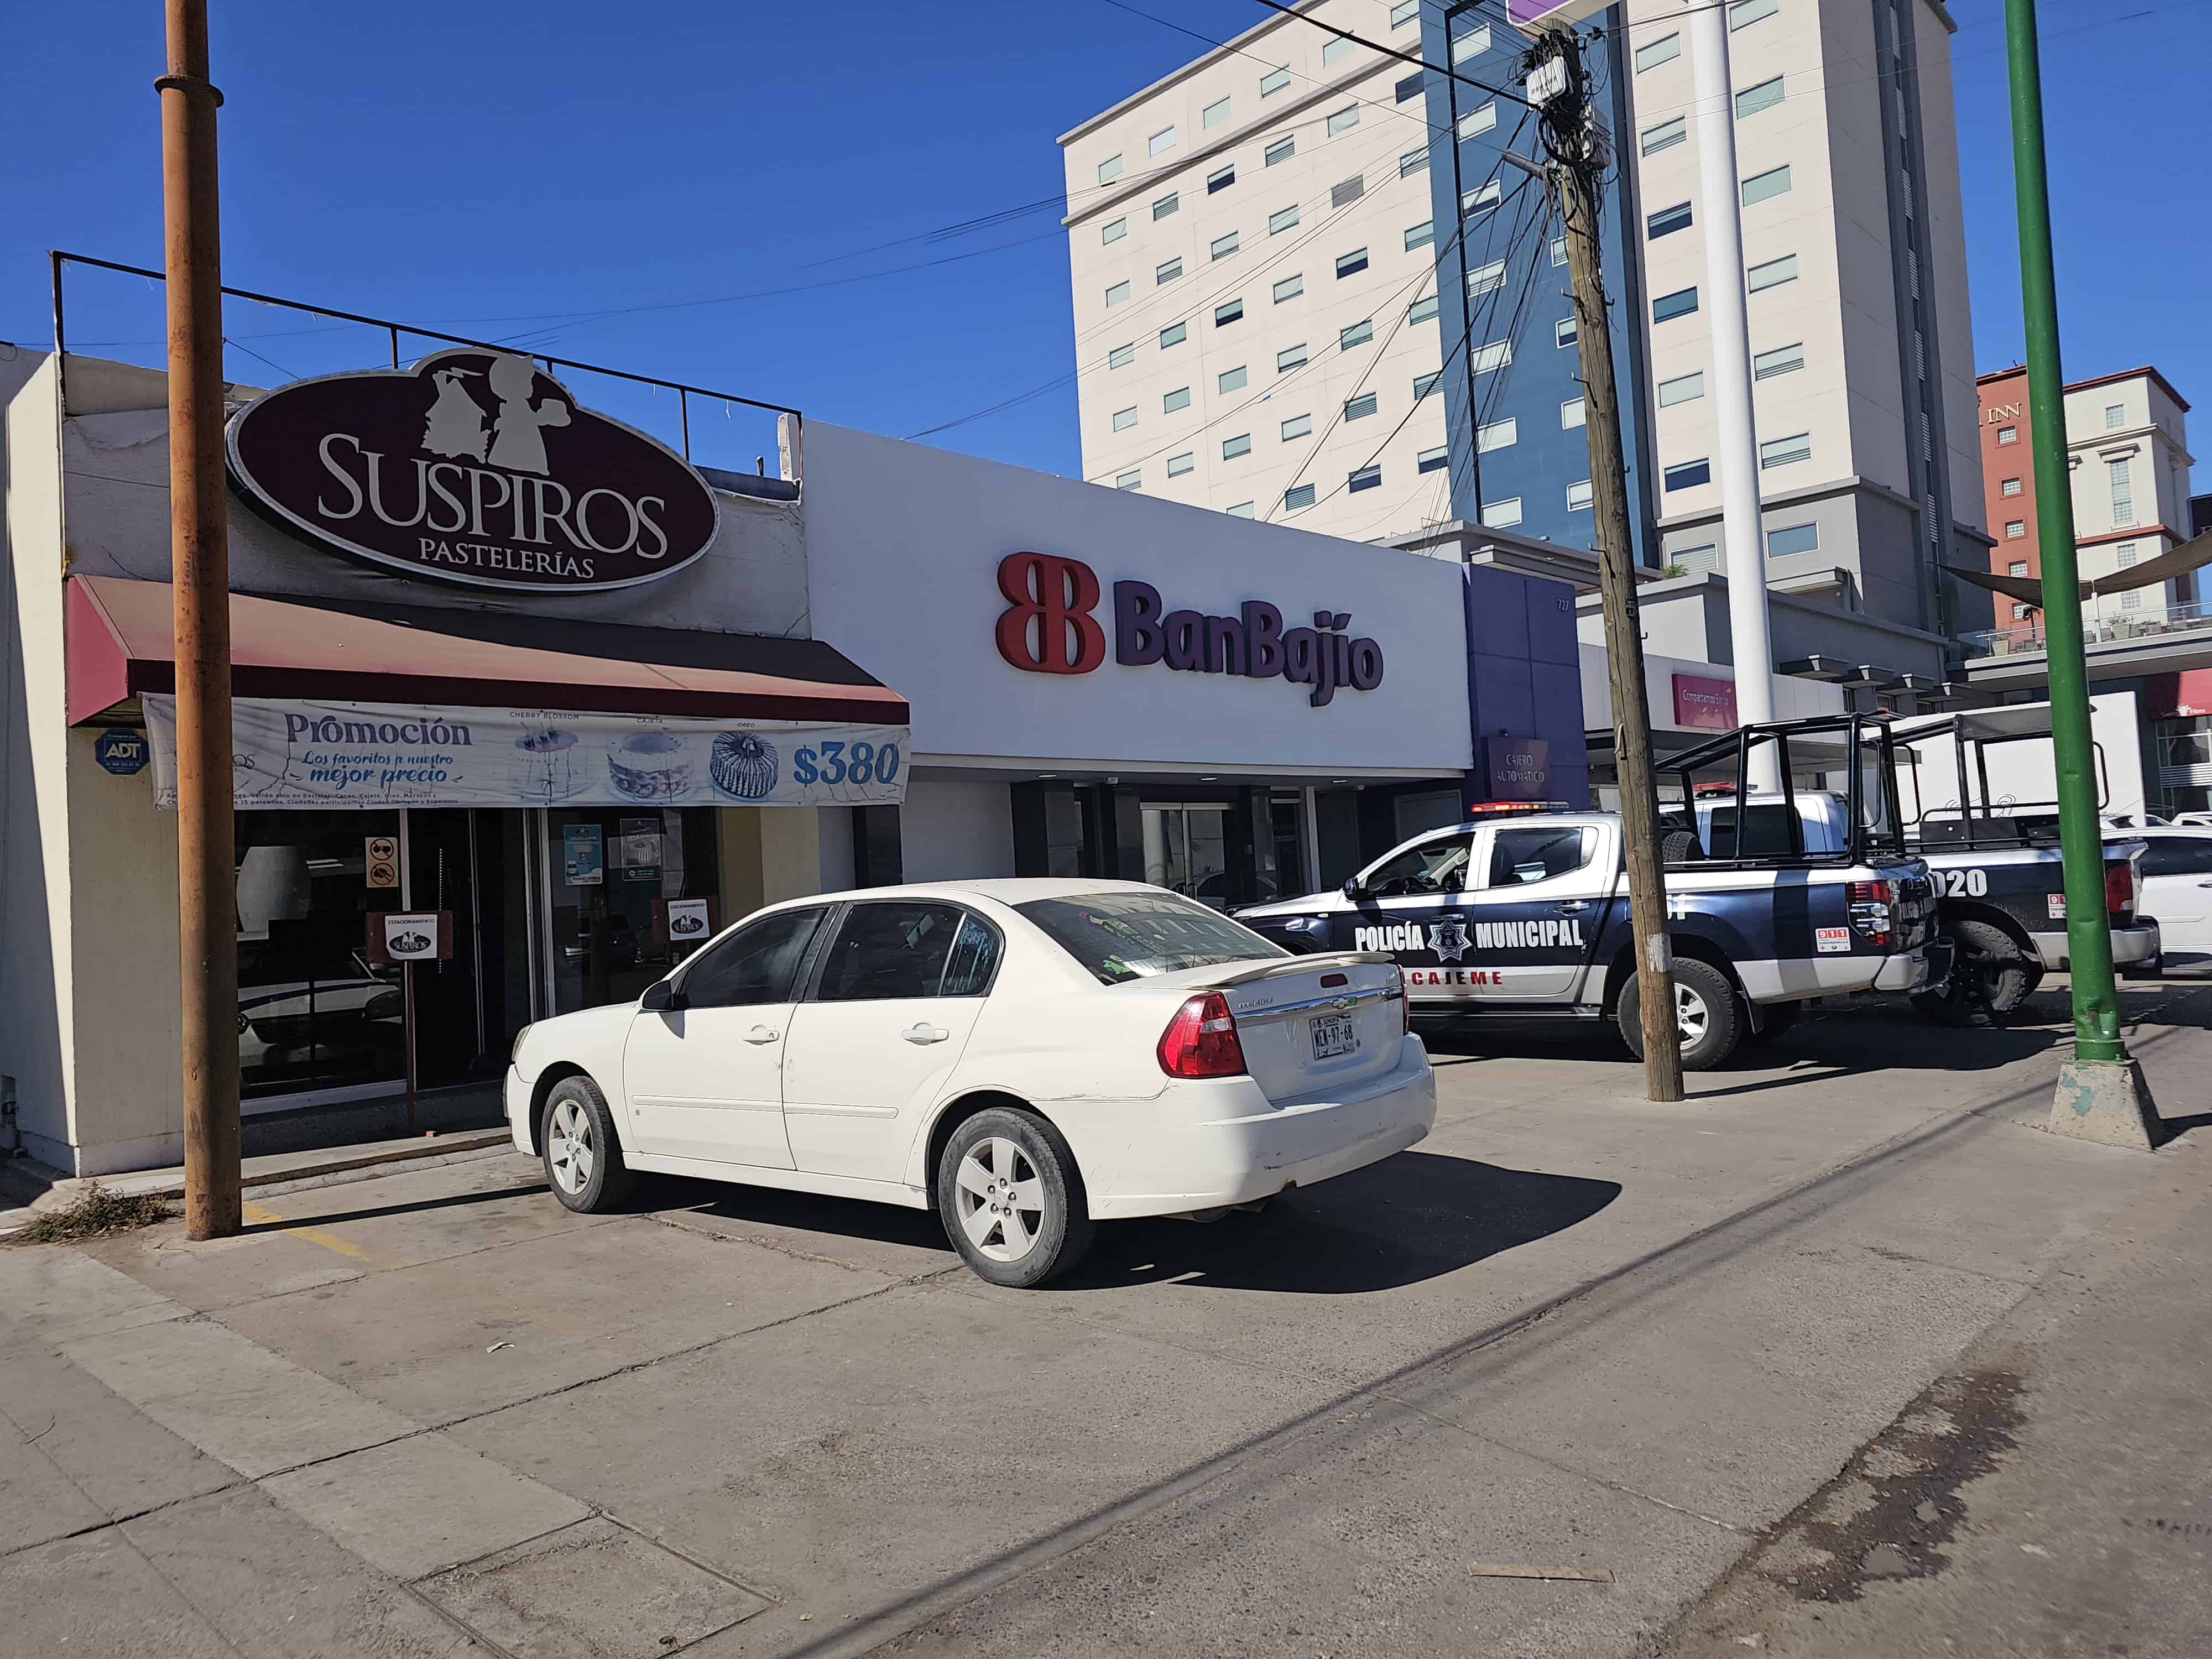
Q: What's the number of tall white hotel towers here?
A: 1